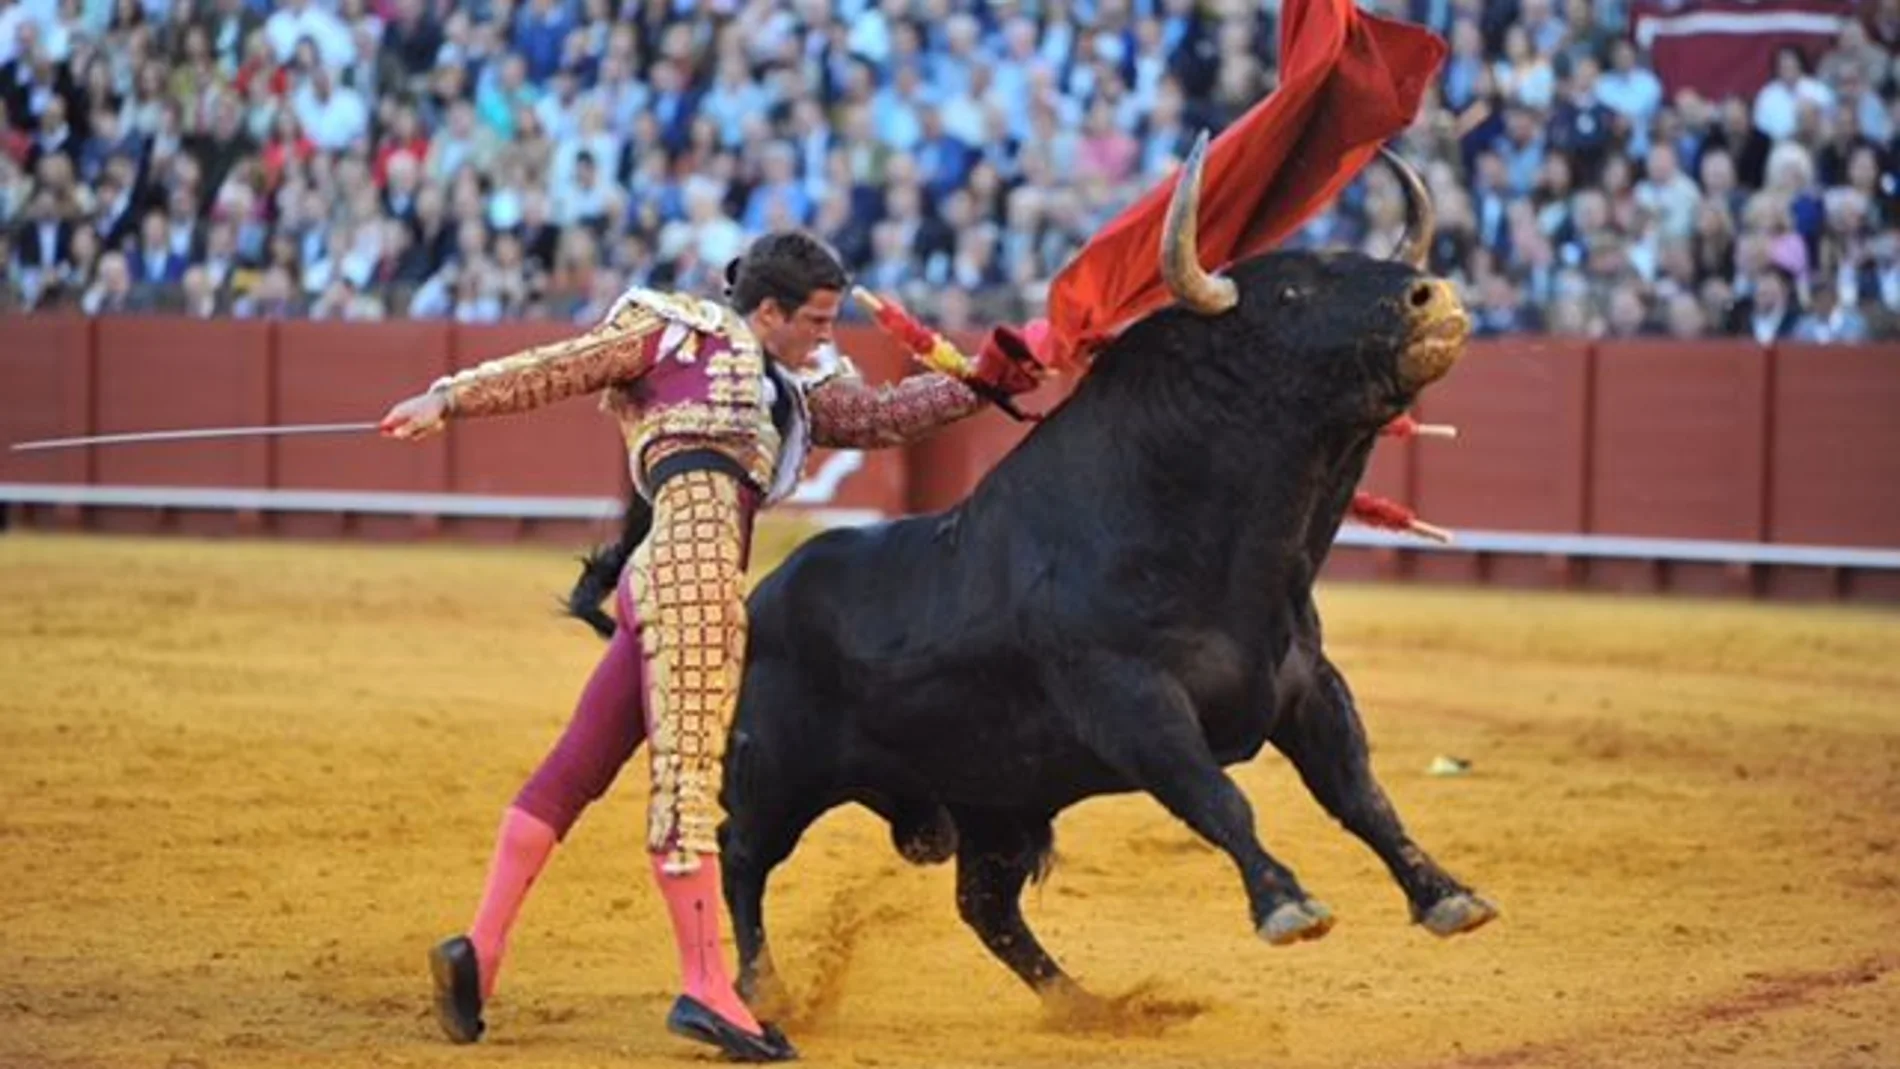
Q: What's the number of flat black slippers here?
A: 2